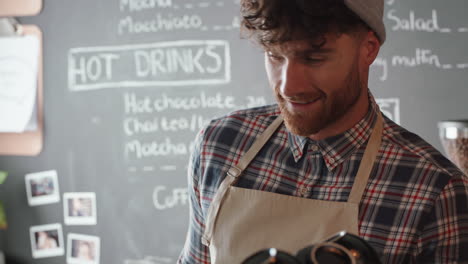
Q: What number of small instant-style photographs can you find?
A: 4